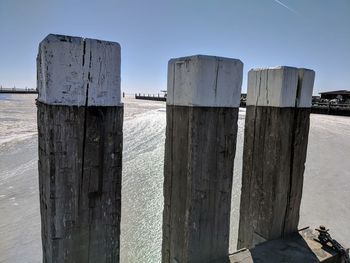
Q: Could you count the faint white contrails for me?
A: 1